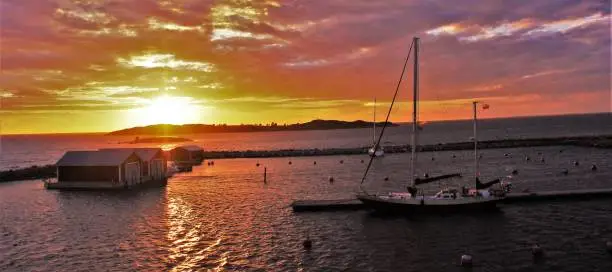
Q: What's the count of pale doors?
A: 2